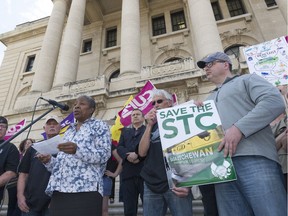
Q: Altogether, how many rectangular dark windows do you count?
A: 8